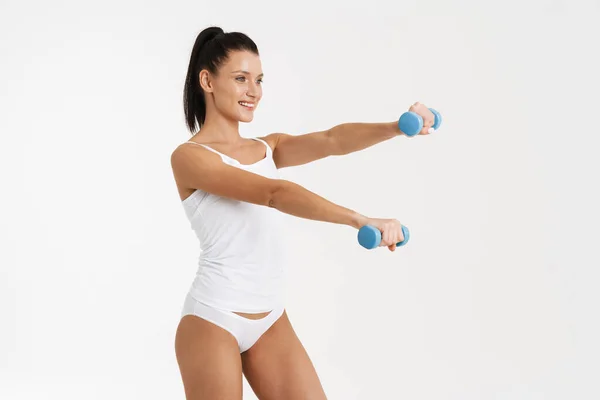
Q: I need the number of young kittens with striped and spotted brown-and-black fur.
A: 0